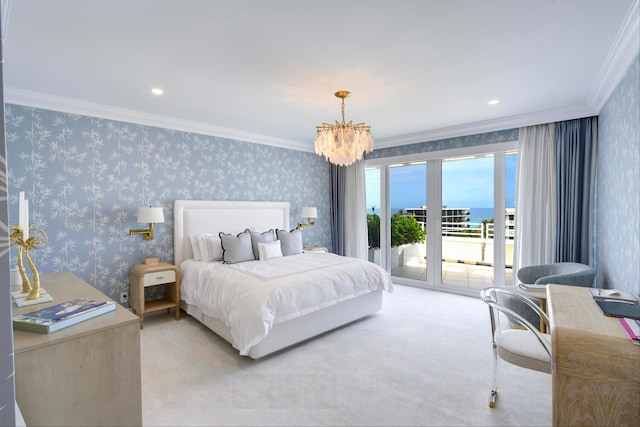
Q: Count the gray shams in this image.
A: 3